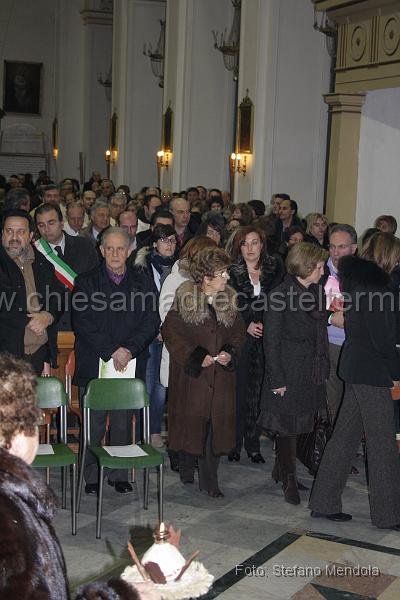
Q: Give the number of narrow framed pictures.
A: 4